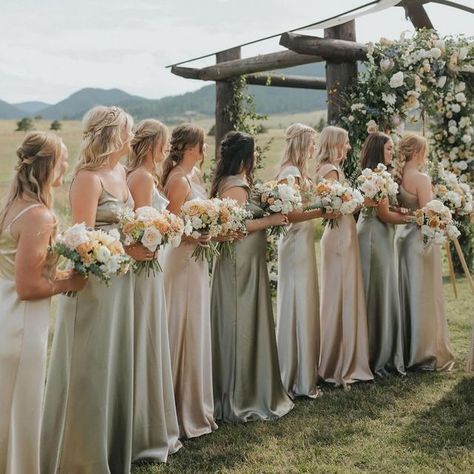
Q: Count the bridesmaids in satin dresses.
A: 9